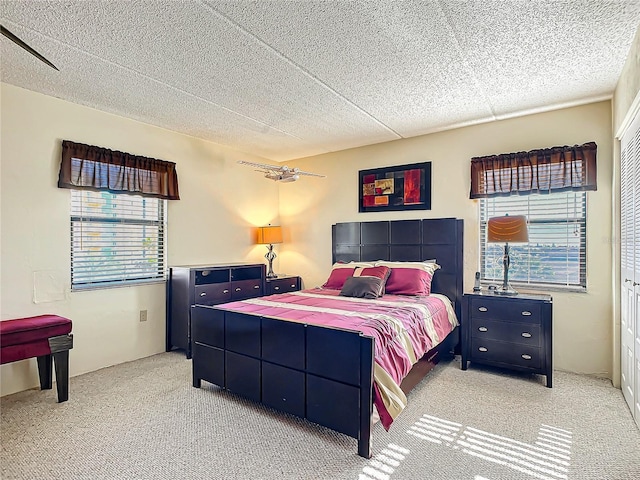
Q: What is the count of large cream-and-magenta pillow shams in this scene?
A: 2